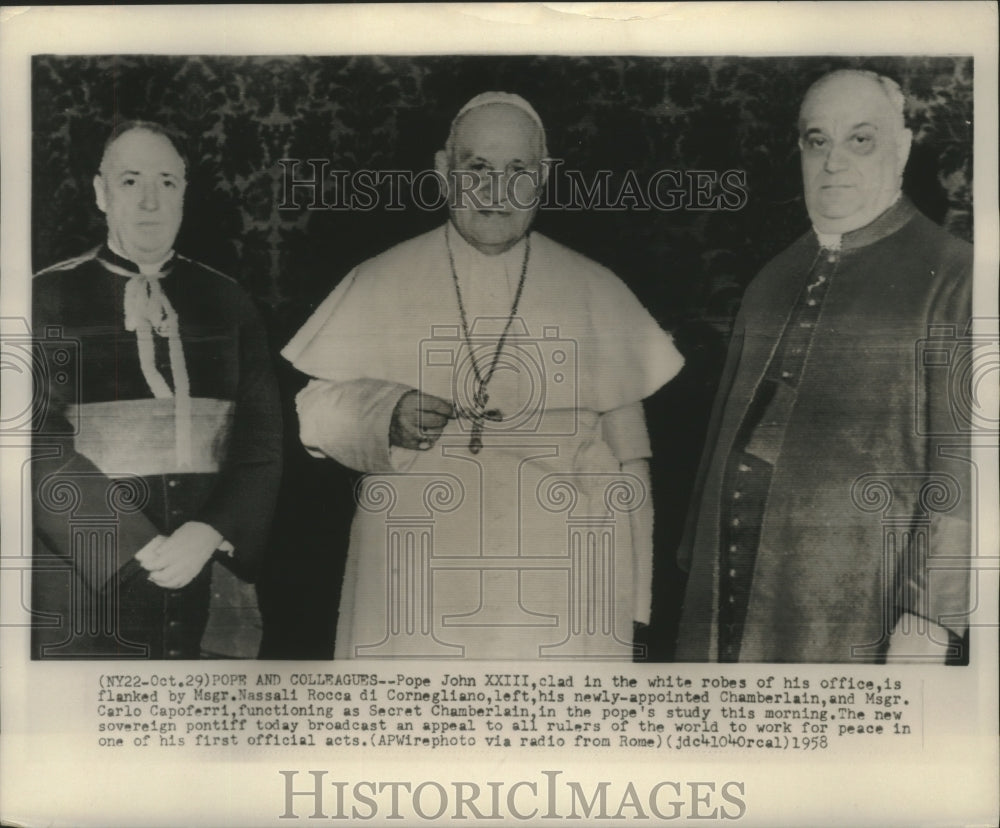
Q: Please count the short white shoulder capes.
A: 1